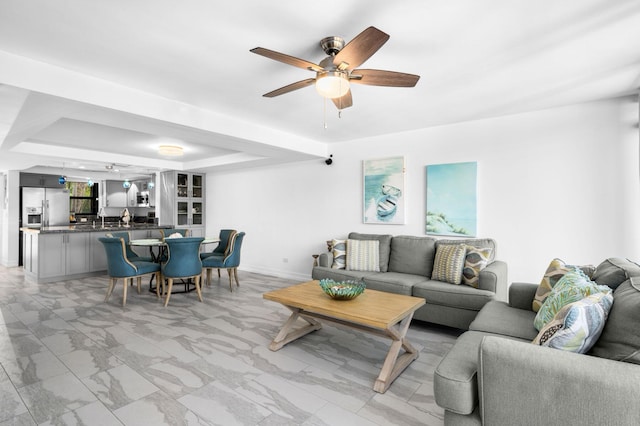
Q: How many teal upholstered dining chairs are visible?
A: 6